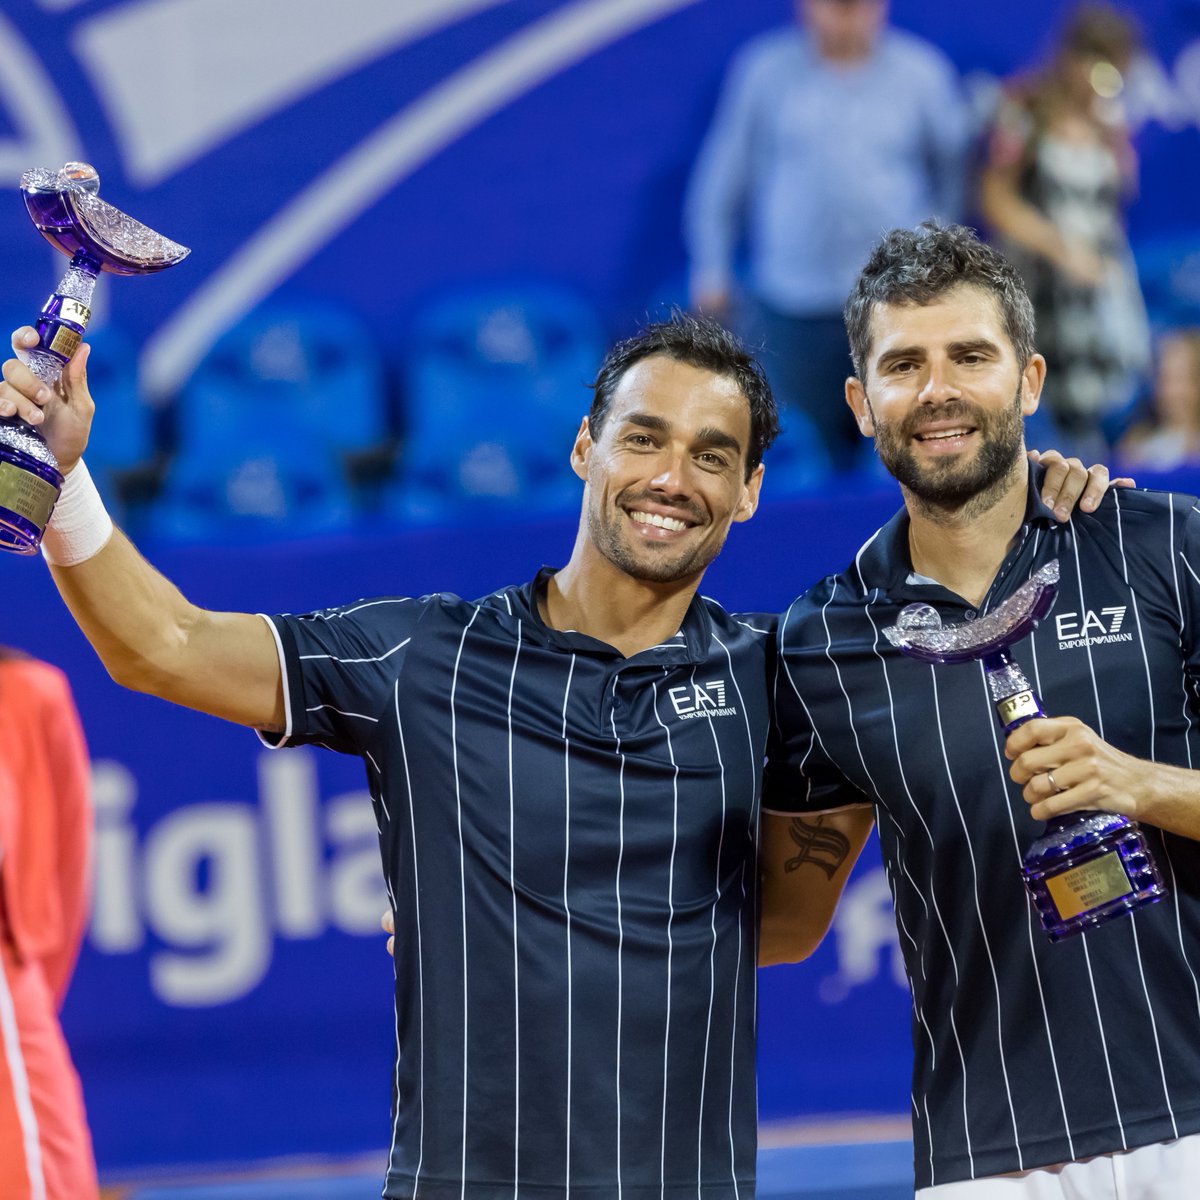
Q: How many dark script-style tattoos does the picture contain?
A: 1